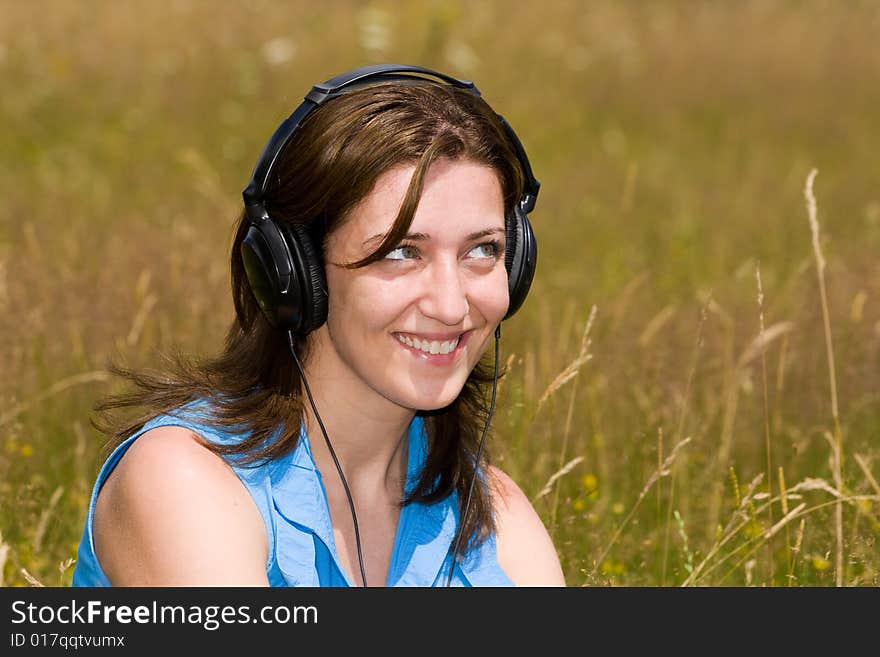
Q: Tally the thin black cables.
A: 2